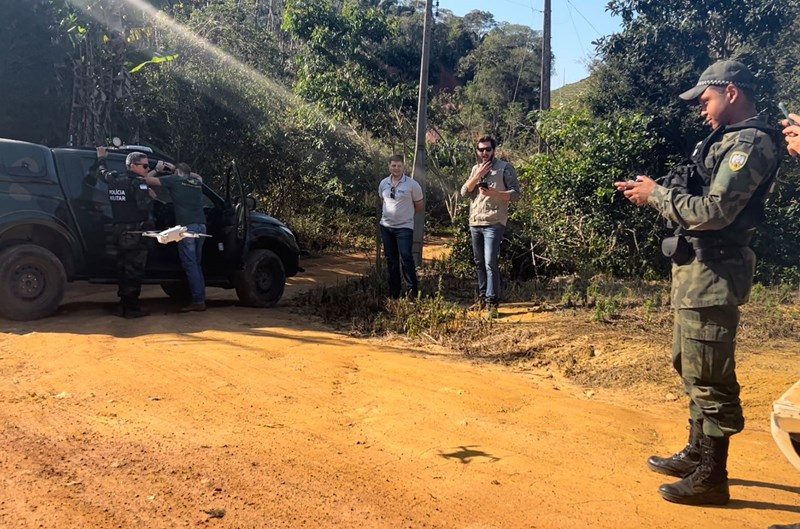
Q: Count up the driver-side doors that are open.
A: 0